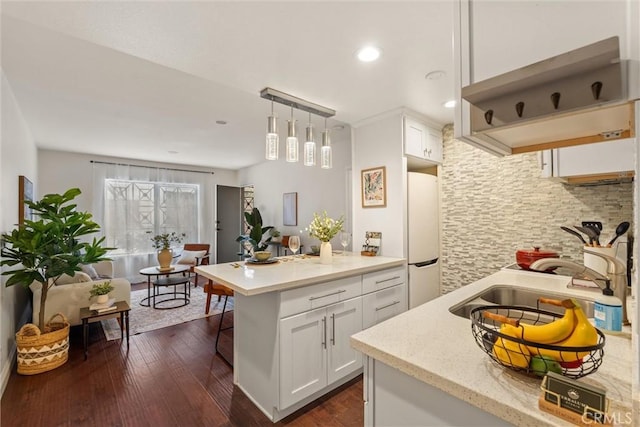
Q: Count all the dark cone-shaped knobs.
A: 4